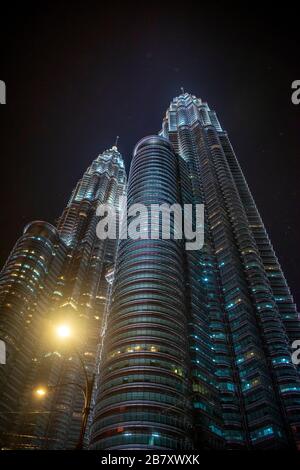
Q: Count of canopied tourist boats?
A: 0